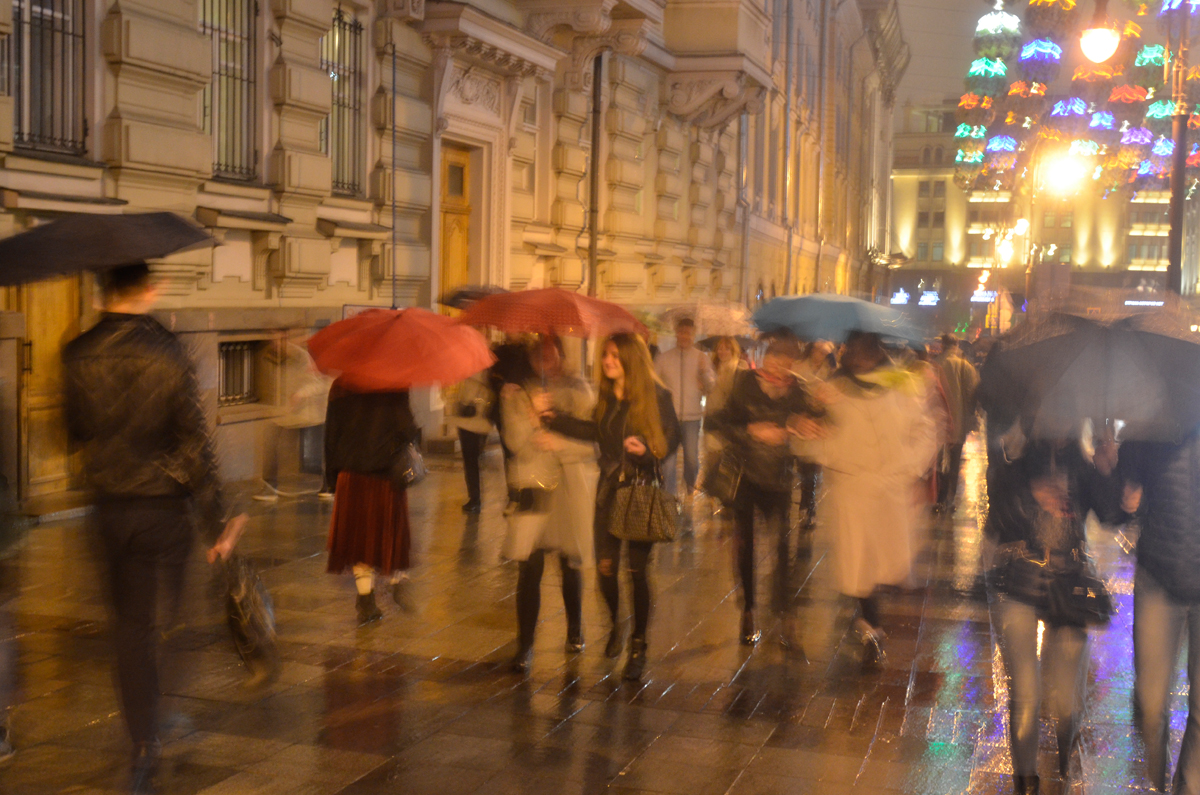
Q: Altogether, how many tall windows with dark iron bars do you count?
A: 3